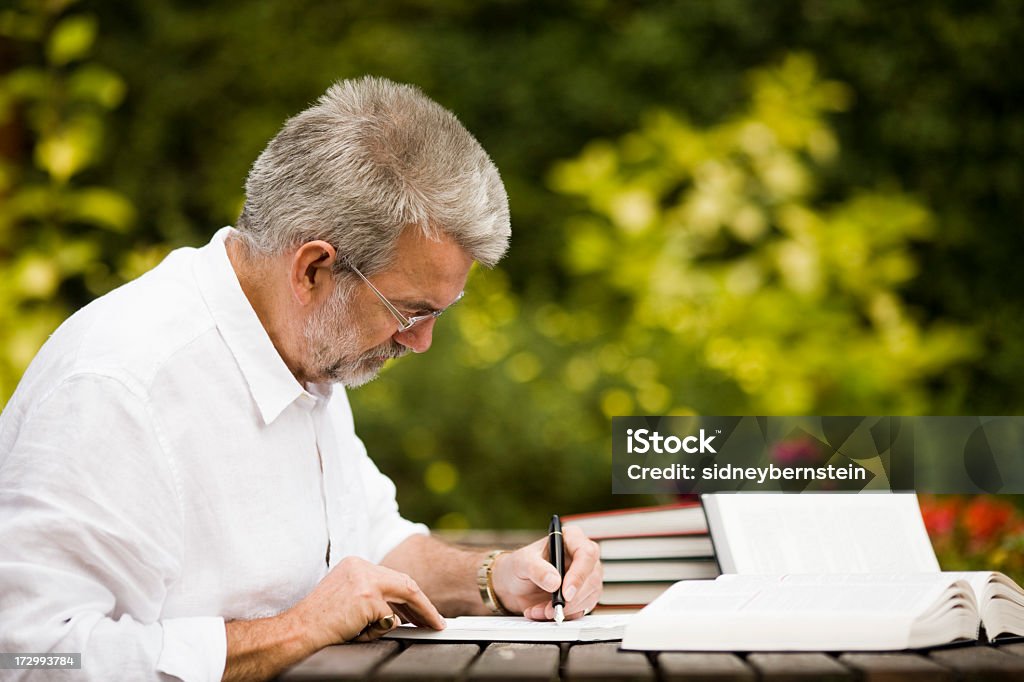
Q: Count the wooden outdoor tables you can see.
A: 1